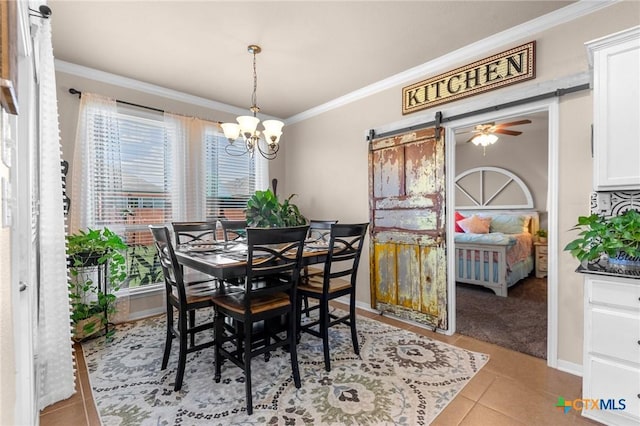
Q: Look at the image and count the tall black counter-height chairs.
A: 6